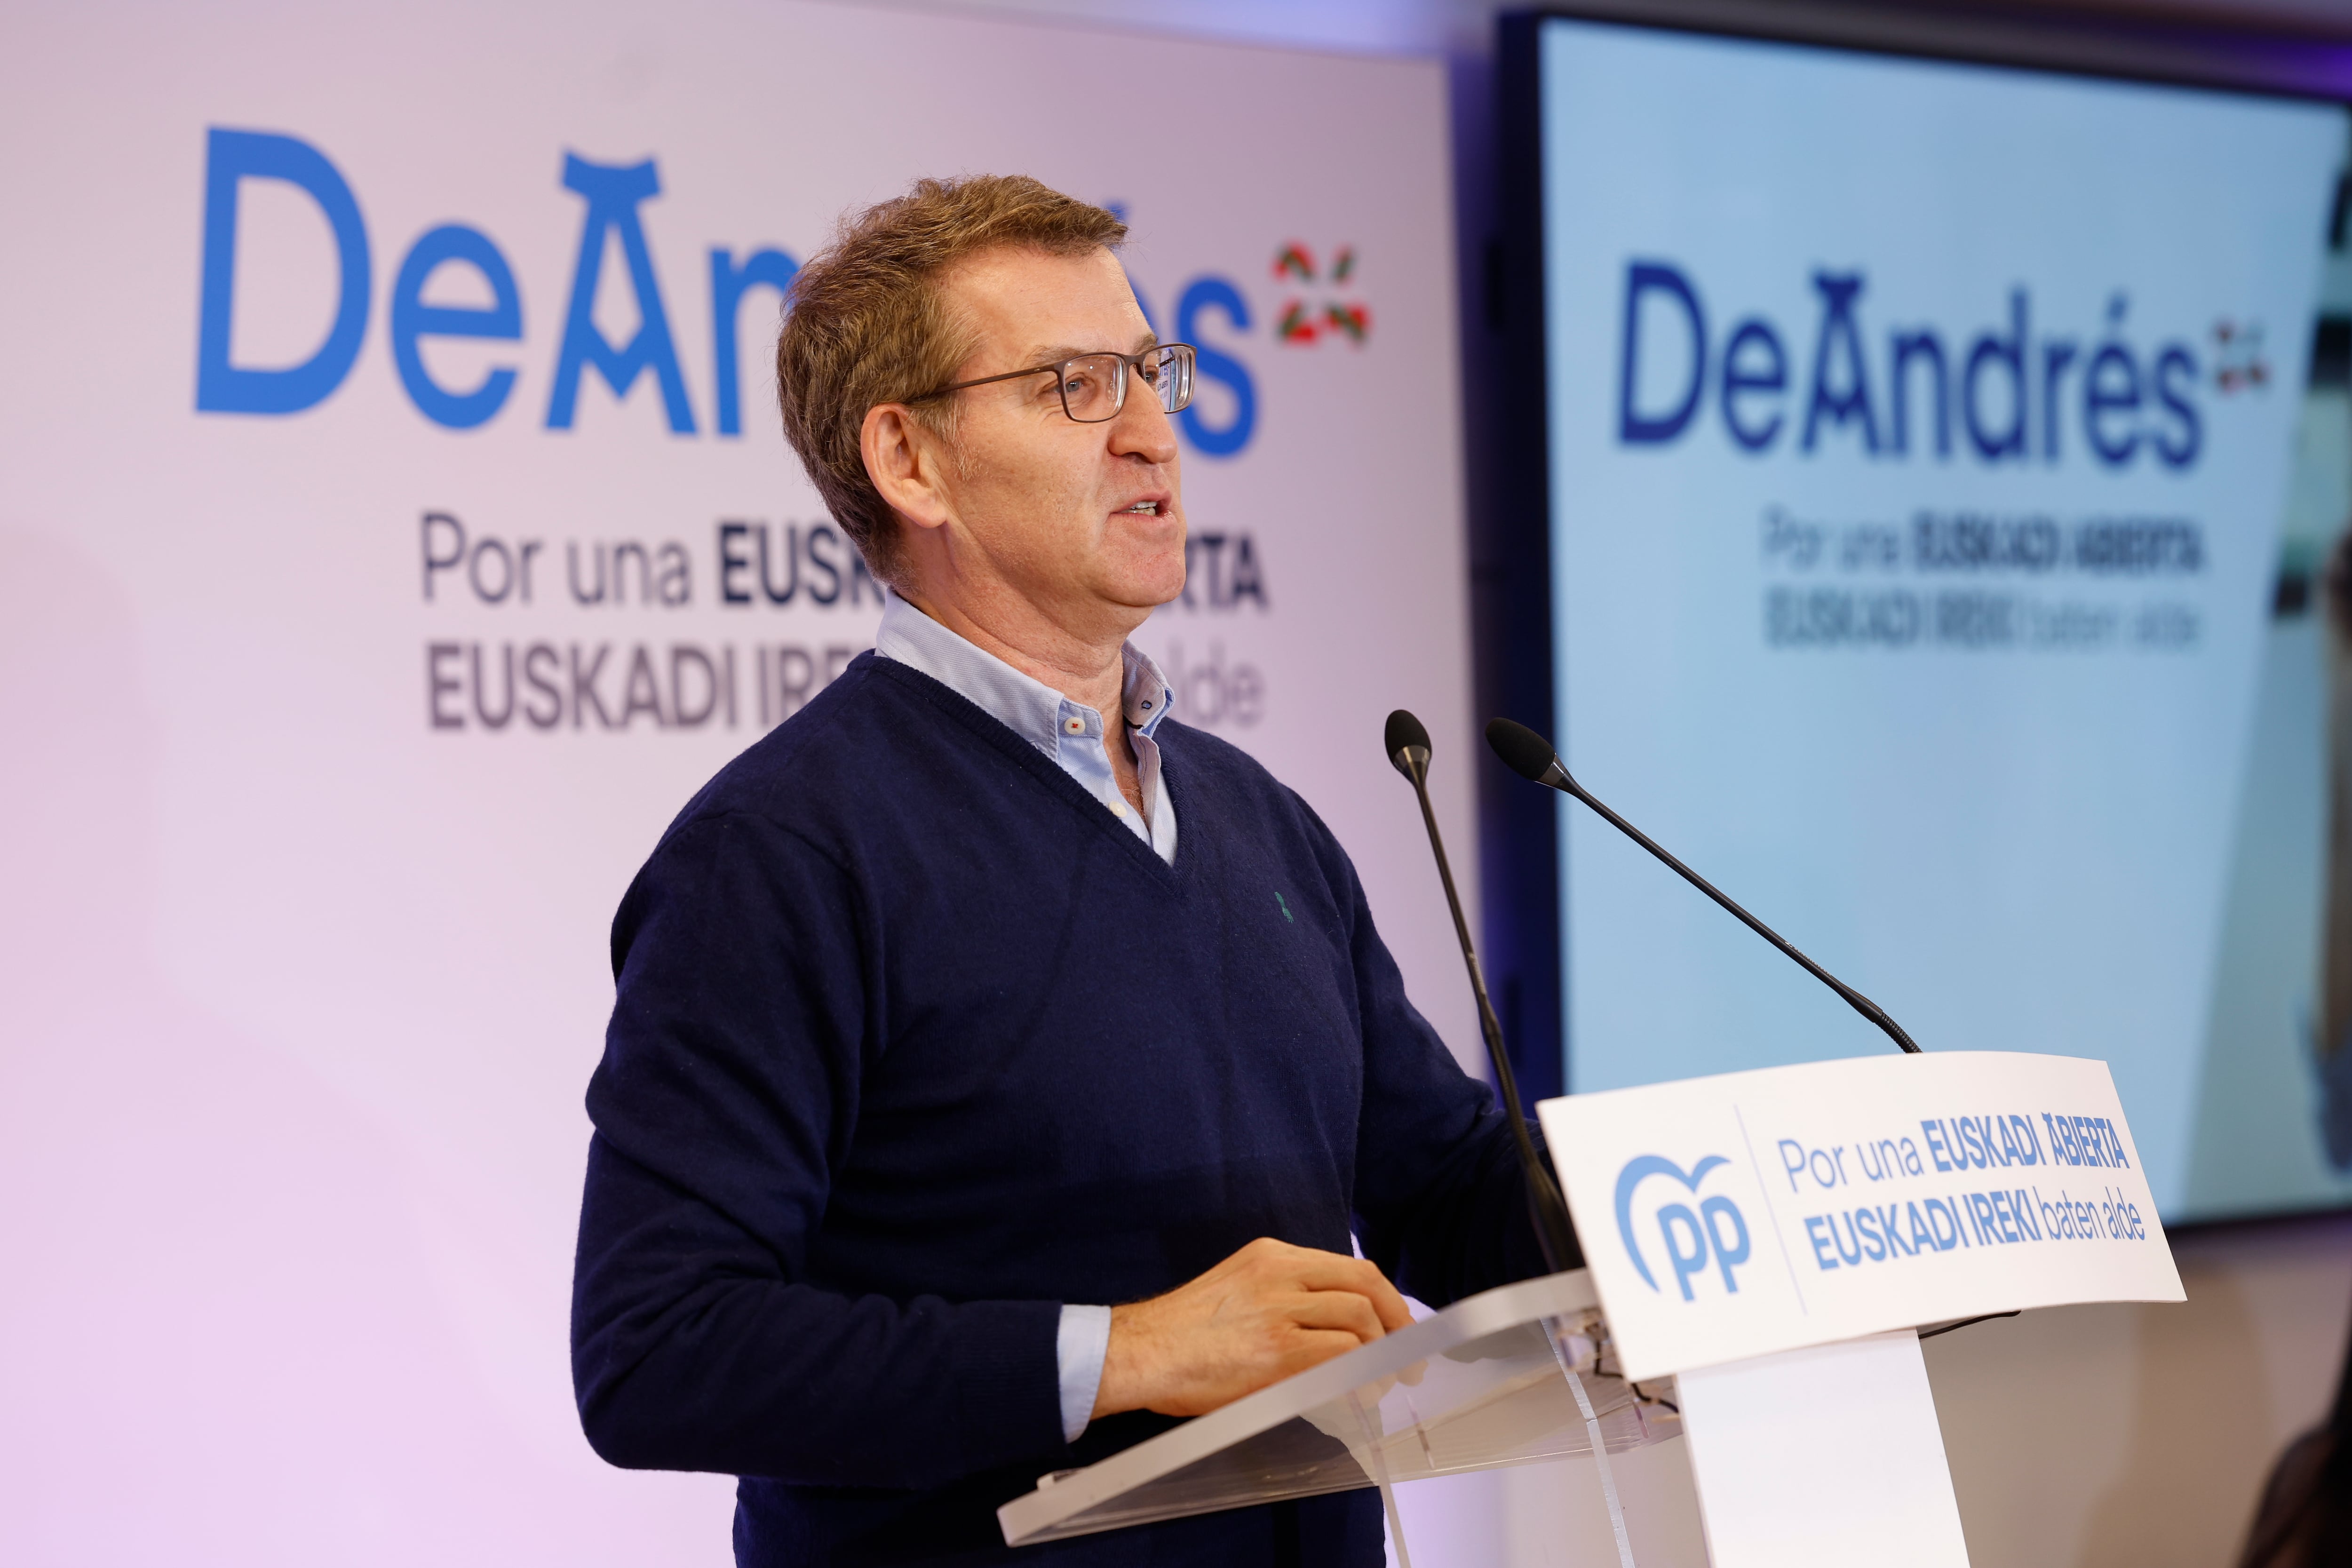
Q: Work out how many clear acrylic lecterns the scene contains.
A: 1